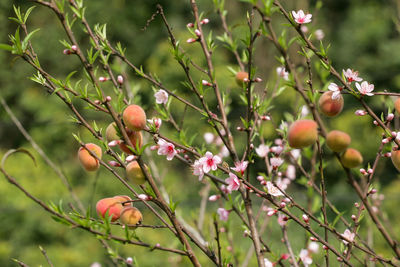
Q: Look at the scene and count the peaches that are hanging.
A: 15